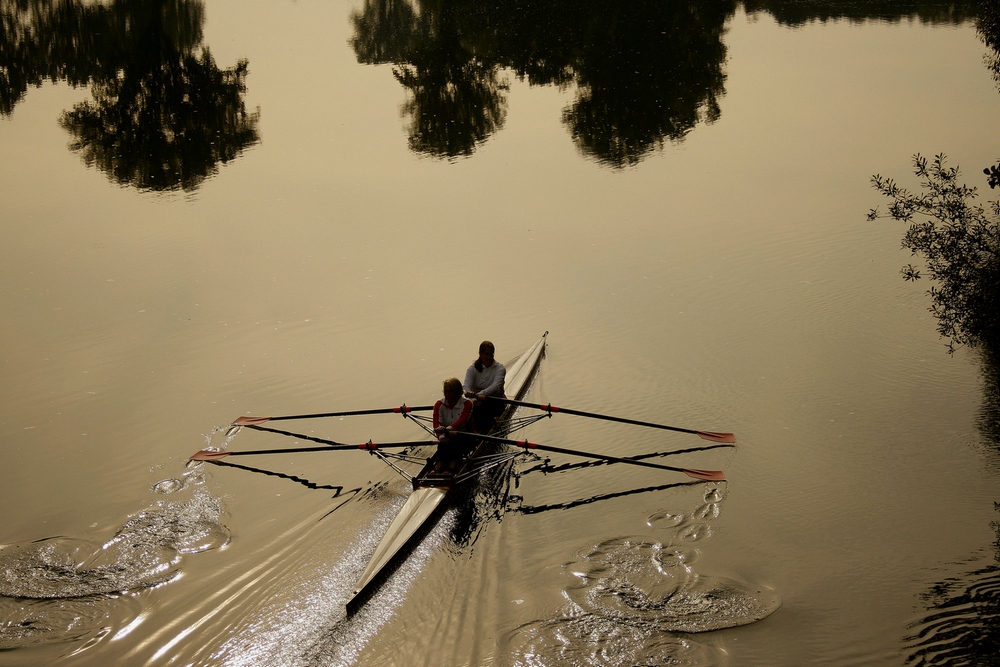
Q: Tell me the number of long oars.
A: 4